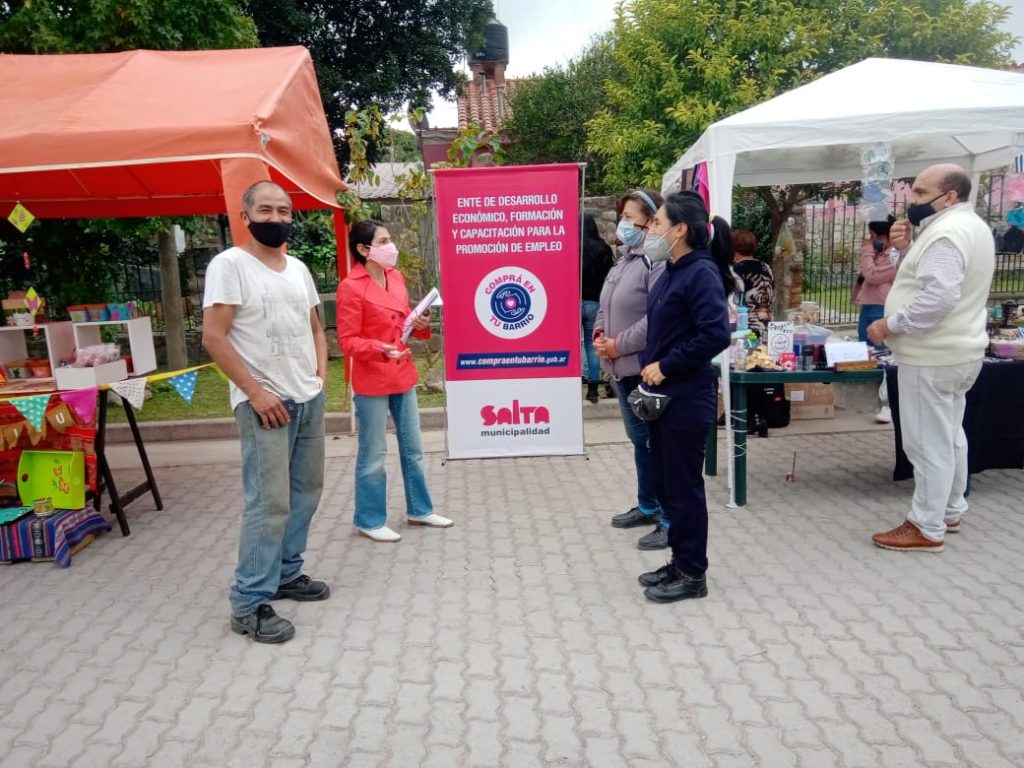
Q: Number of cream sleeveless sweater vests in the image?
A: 1